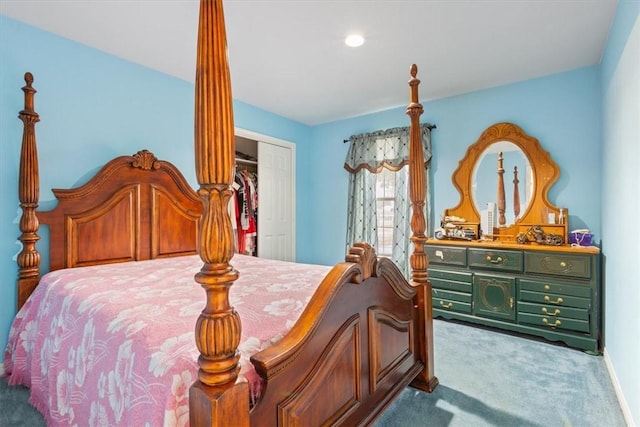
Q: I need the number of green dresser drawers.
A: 11